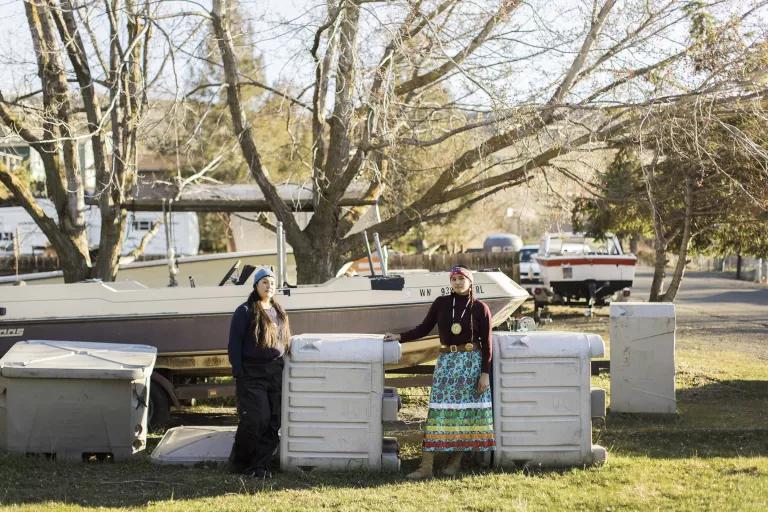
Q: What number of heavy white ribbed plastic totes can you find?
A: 2